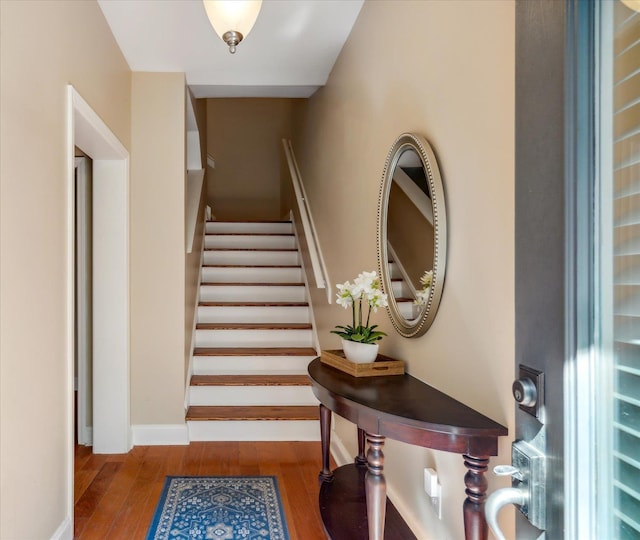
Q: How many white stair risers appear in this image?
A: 10